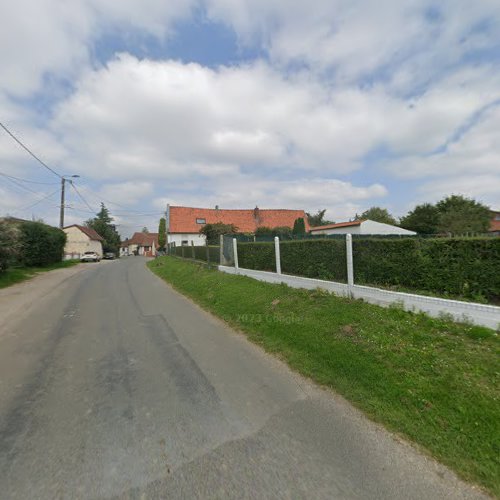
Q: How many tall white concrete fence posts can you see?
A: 3